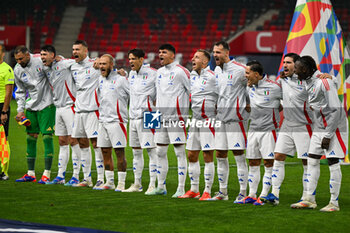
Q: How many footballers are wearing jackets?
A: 11